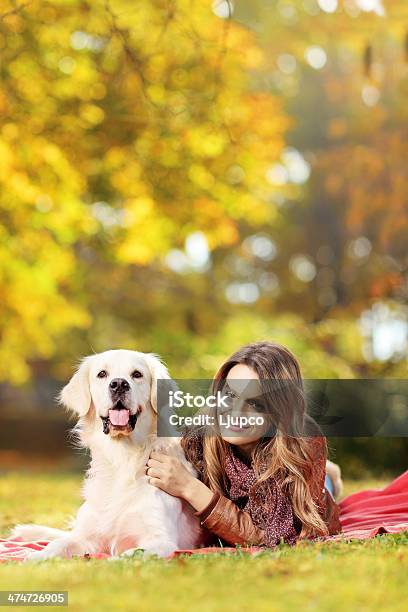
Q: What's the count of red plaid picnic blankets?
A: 1